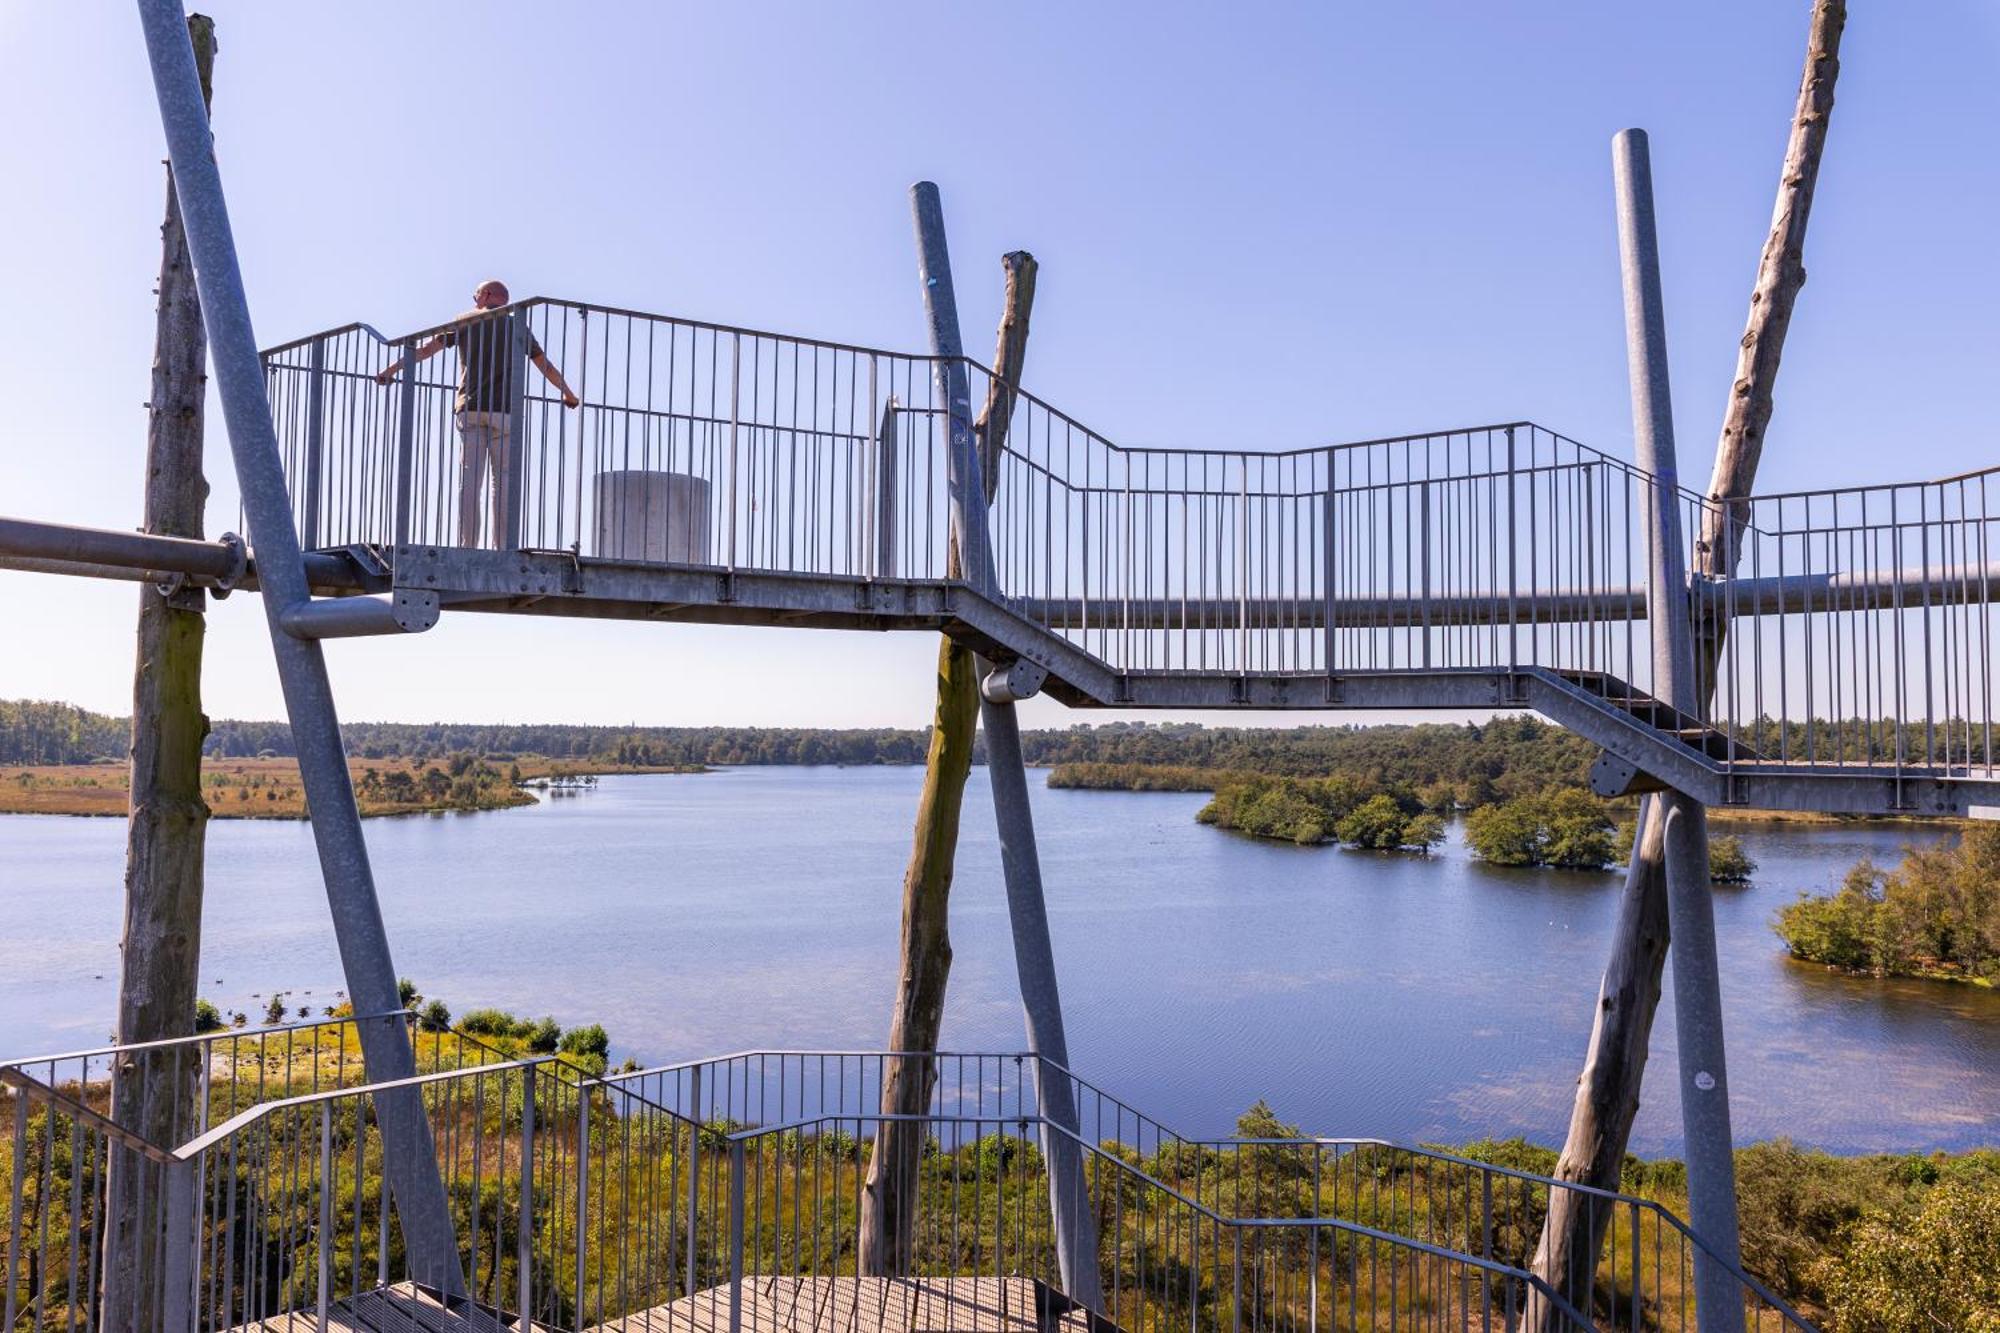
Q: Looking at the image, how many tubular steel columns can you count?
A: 3